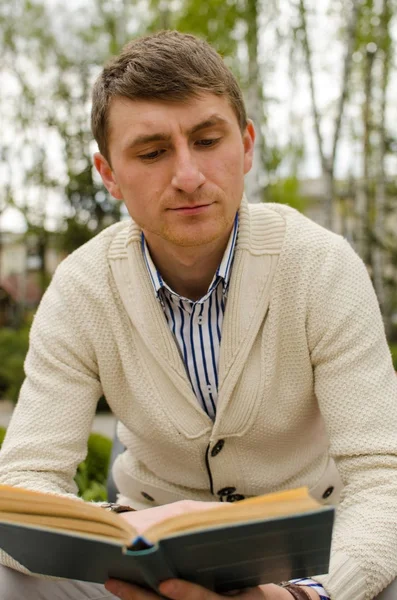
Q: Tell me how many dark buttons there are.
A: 5